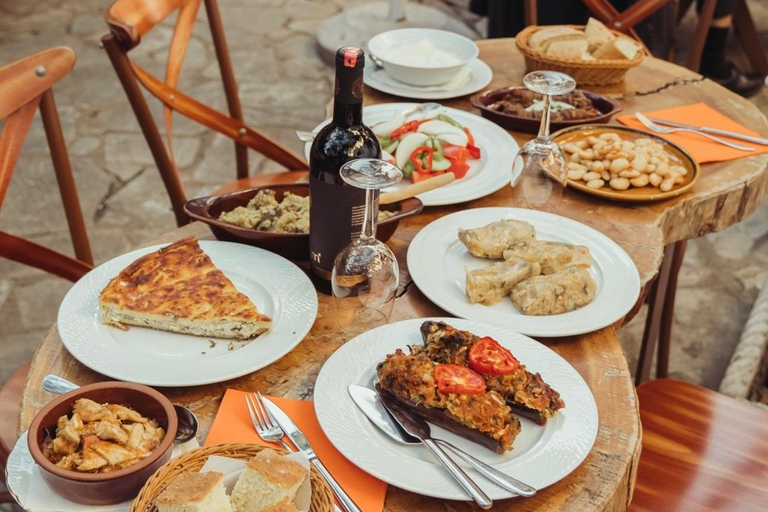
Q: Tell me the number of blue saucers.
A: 0